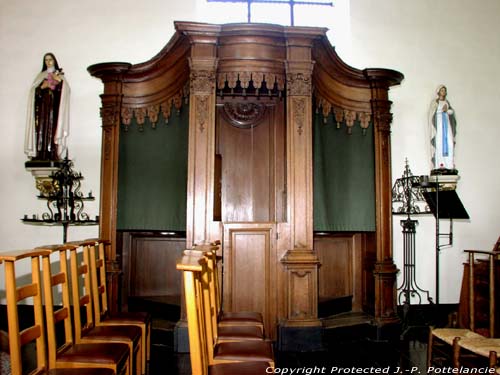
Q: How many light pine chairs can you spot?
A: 8